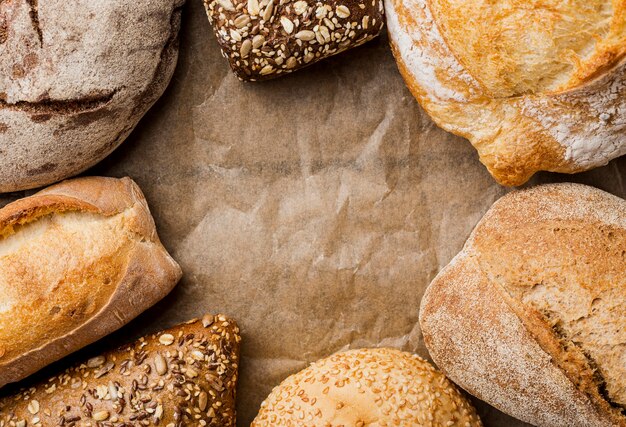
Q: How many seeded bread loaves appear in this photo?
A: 3